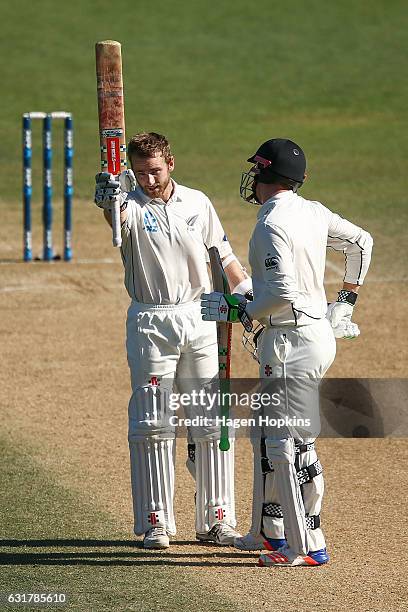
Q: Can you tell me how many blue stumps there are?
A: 3